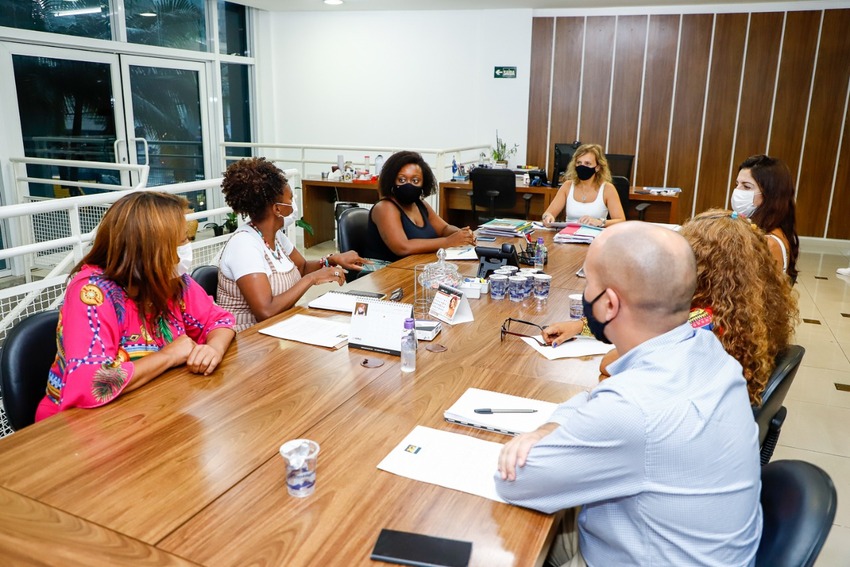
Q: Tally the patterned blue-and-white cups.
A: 9